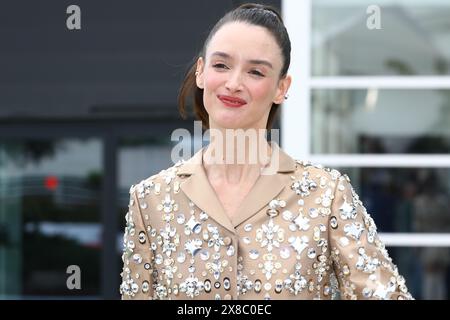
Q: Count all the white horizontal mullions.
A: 3